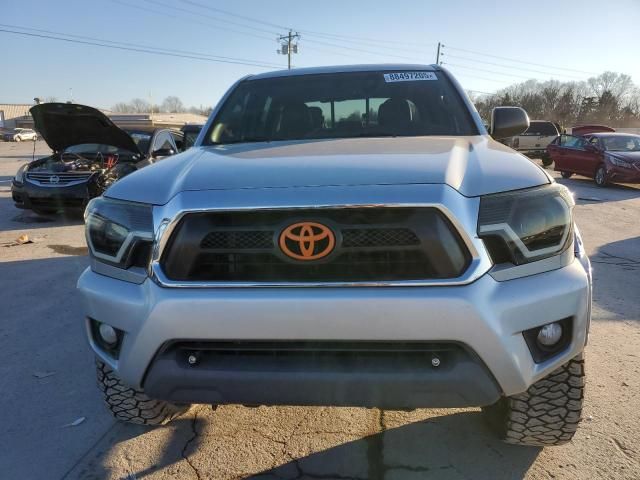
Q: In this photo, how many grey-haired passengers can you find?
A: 0